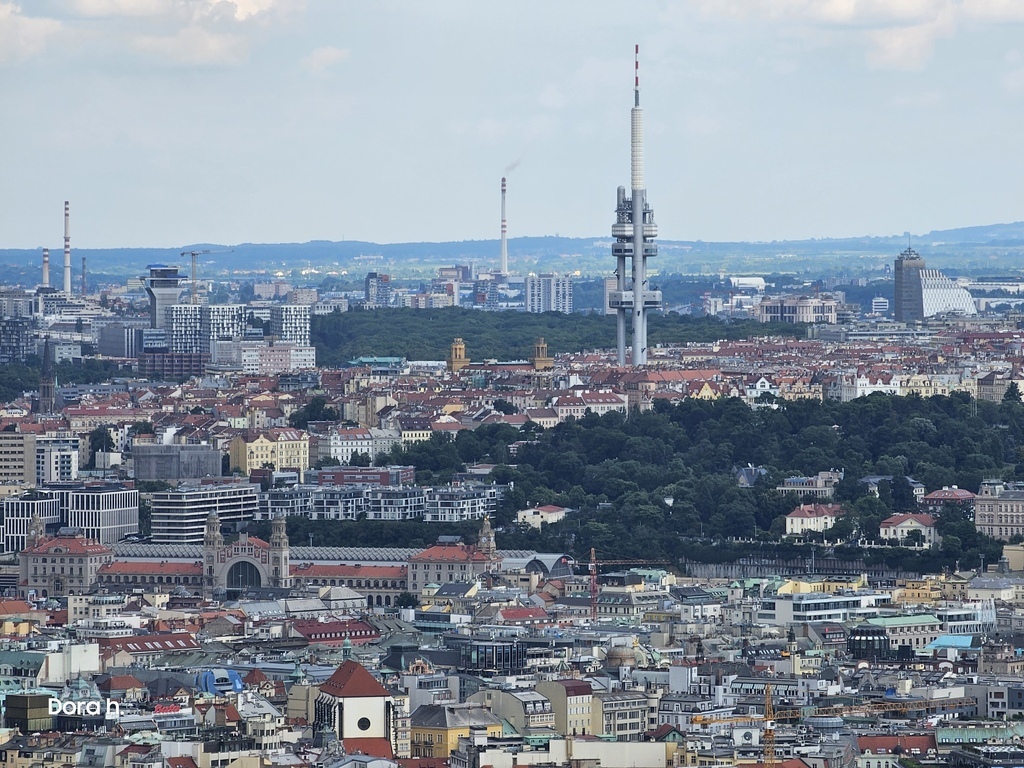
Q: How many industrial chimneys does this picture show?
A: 4